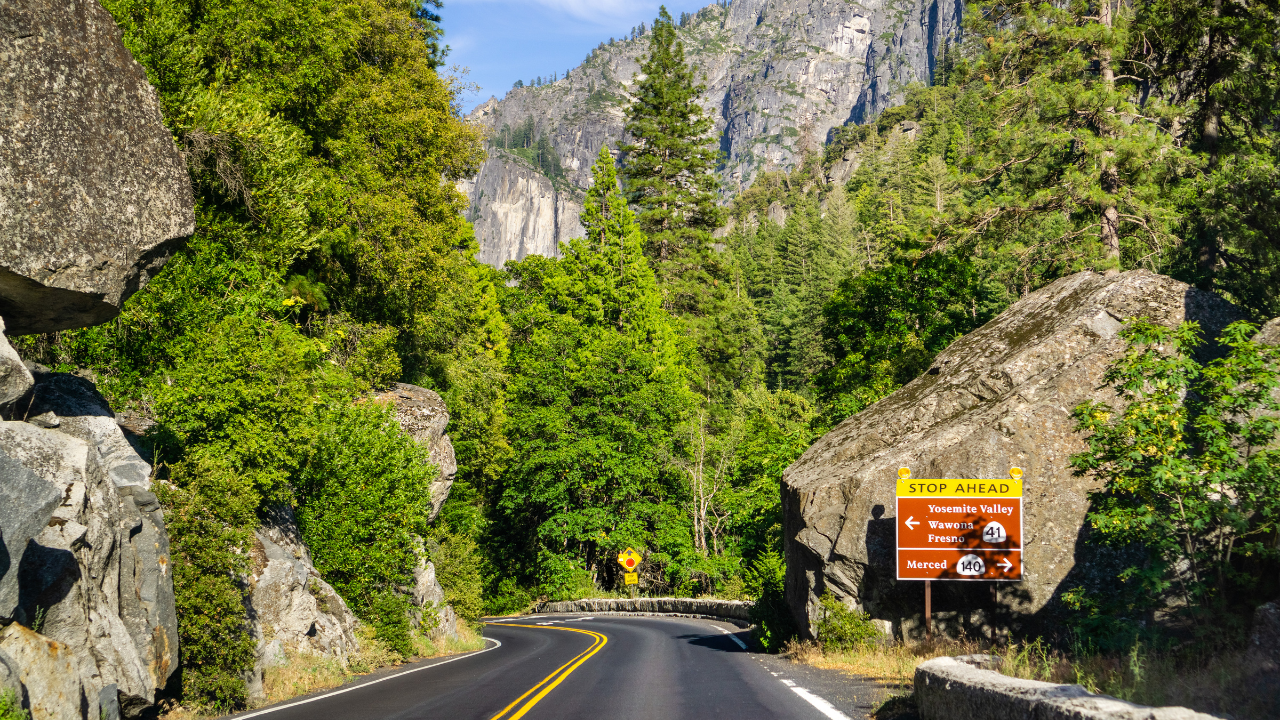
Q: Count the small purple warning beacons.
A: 0